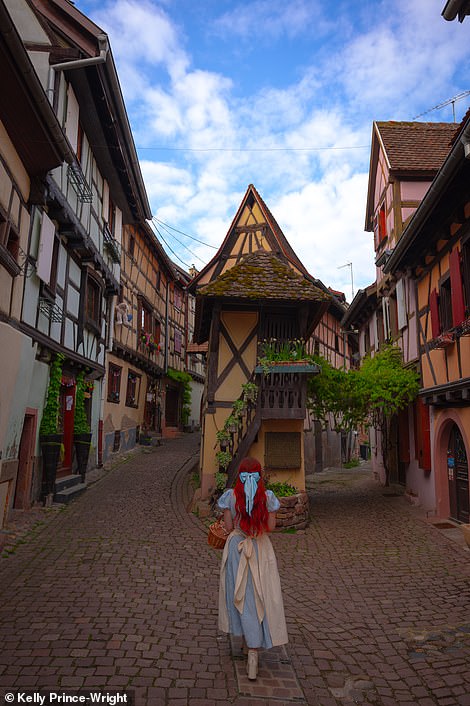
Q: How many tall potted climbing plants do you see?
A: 2